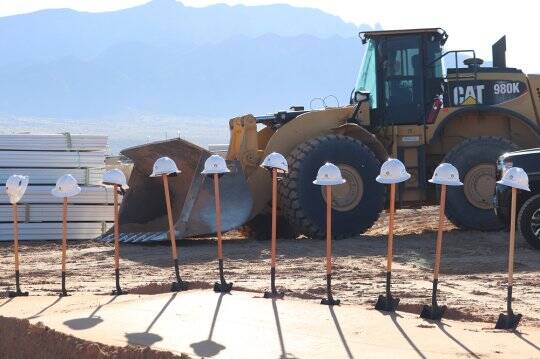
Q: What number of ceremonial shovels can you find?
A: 10